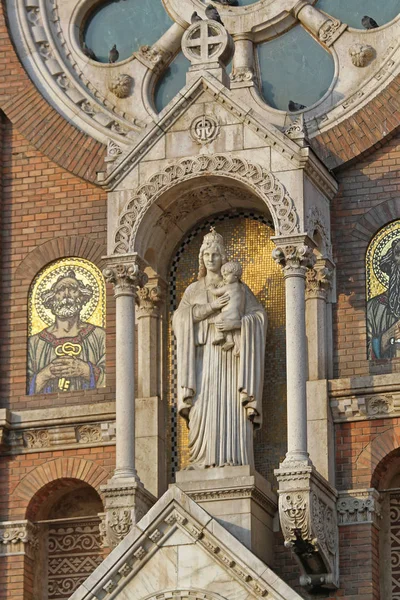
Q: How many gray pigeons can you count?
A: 7